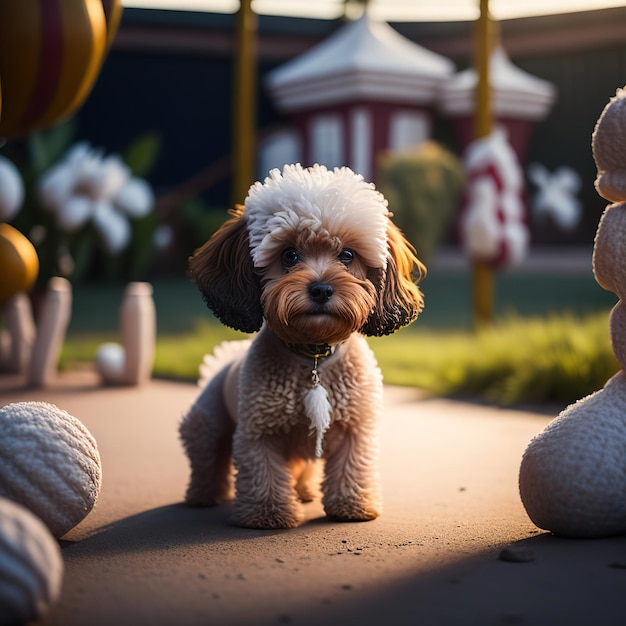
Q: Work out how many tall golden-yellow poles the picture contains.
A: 2